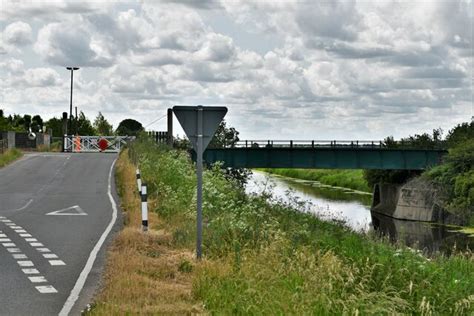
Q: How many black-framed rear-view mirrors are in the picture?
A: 0